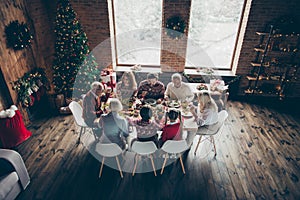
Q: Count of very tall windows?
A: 2